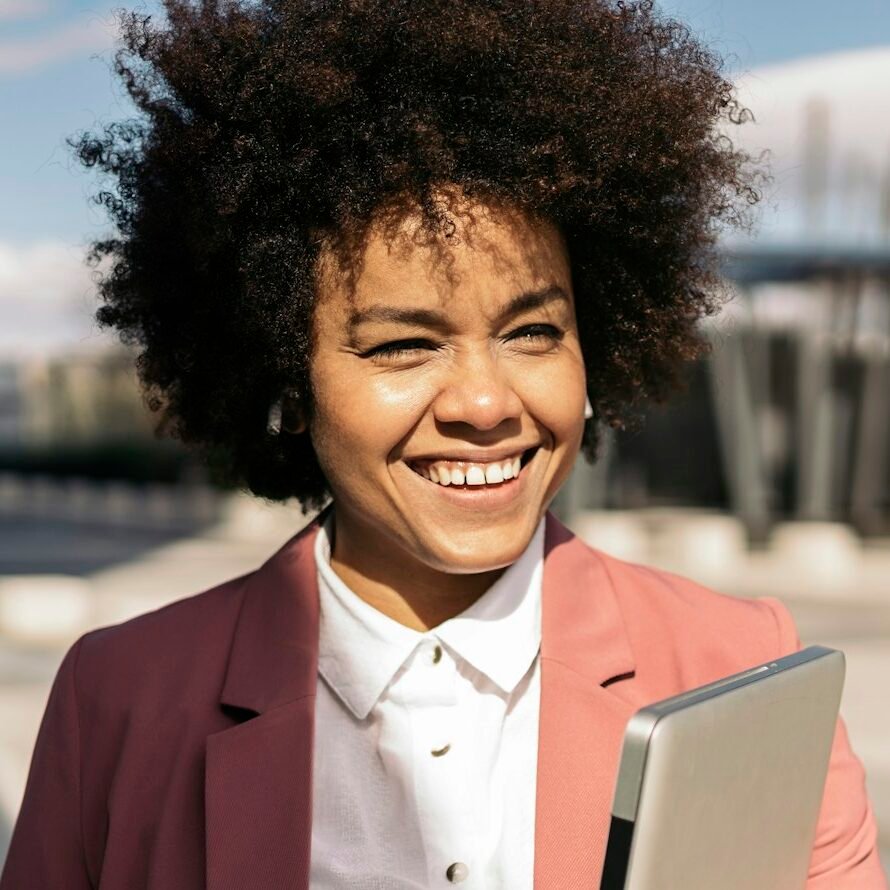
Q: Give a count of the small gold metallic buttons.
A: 3